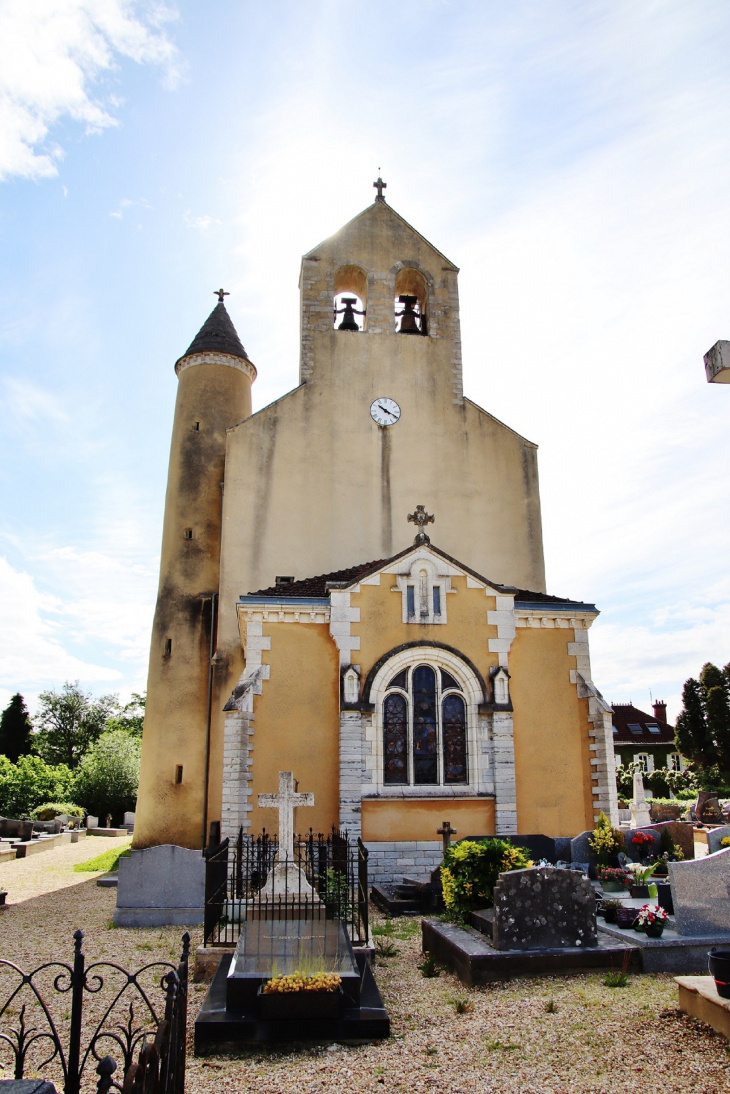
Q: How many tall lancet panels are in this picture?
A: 3